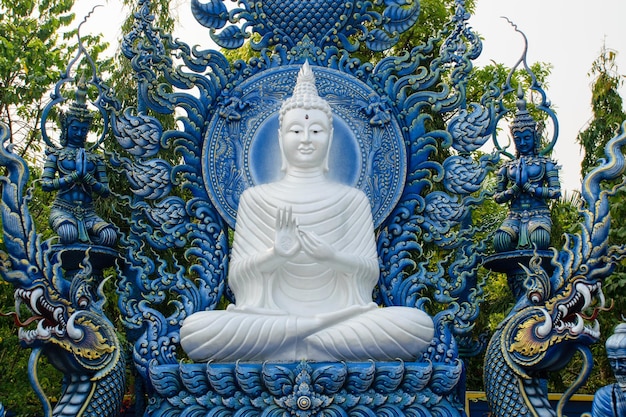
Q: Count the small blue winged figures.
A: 2